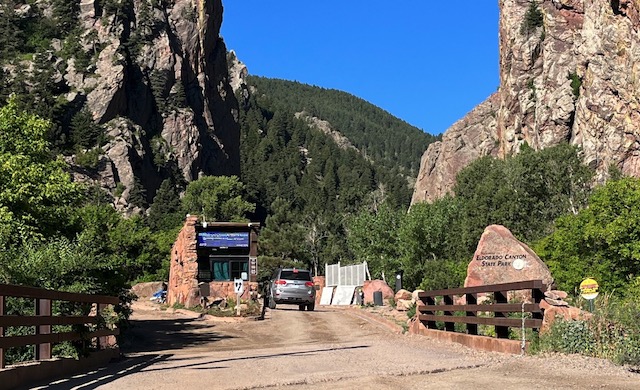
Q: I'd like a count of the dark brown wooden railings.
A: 2